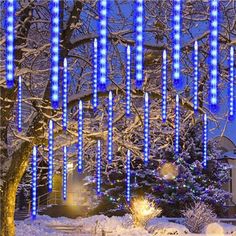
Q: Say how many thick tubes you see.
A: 6